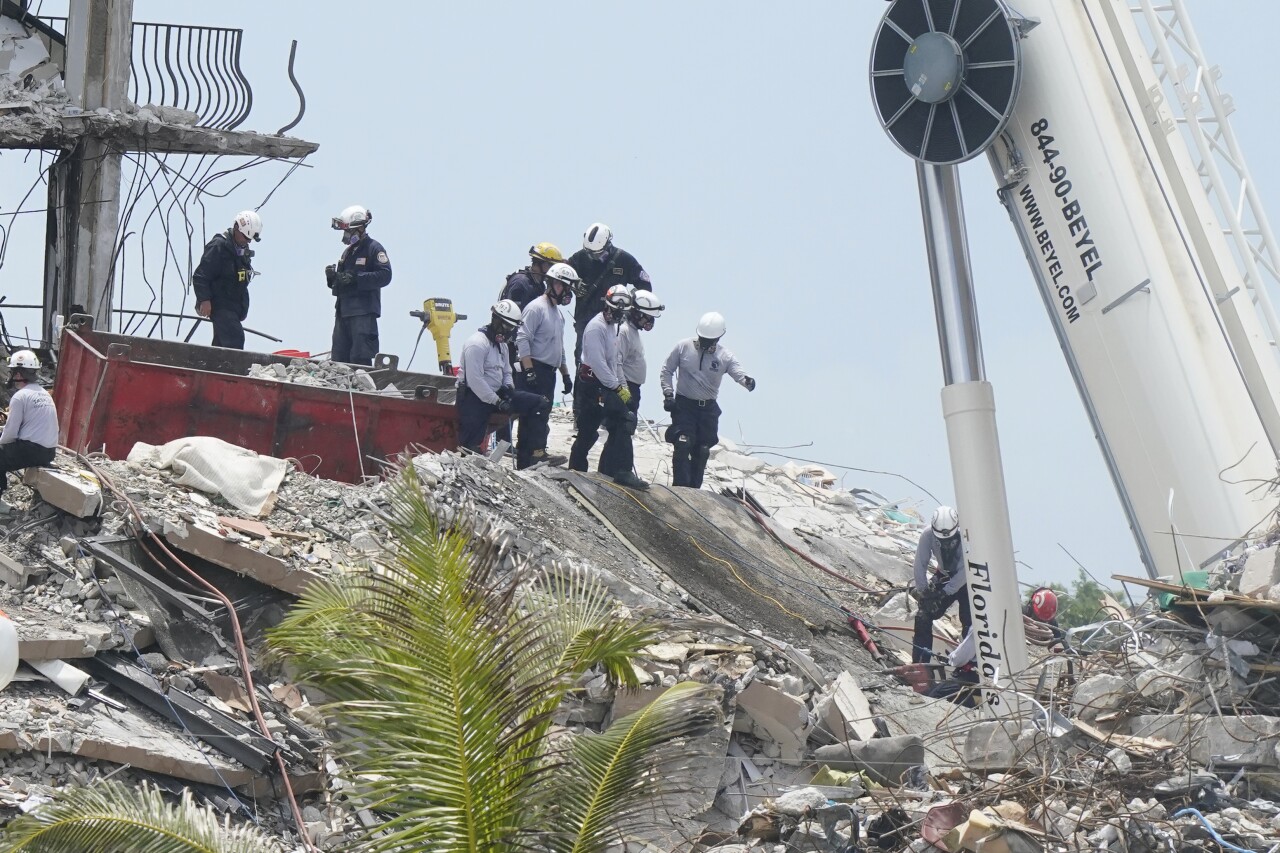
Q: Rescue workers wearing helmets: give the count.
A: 12